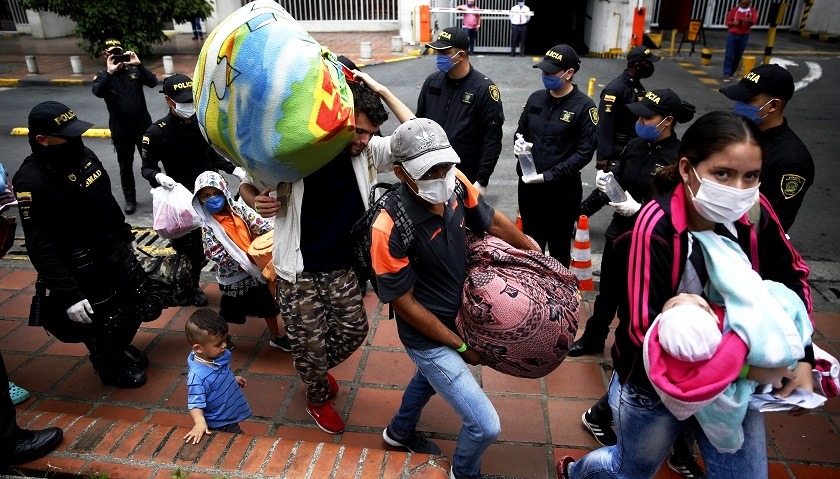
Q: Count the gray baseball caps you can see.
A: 1